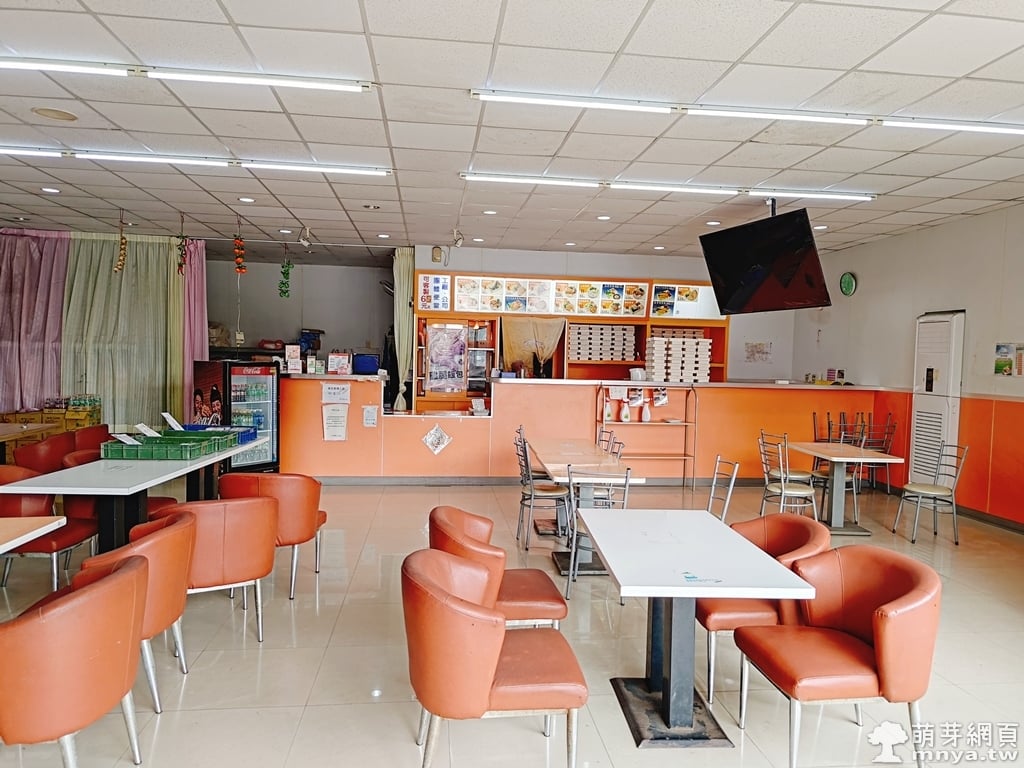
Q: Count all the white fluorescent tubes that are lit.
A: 11